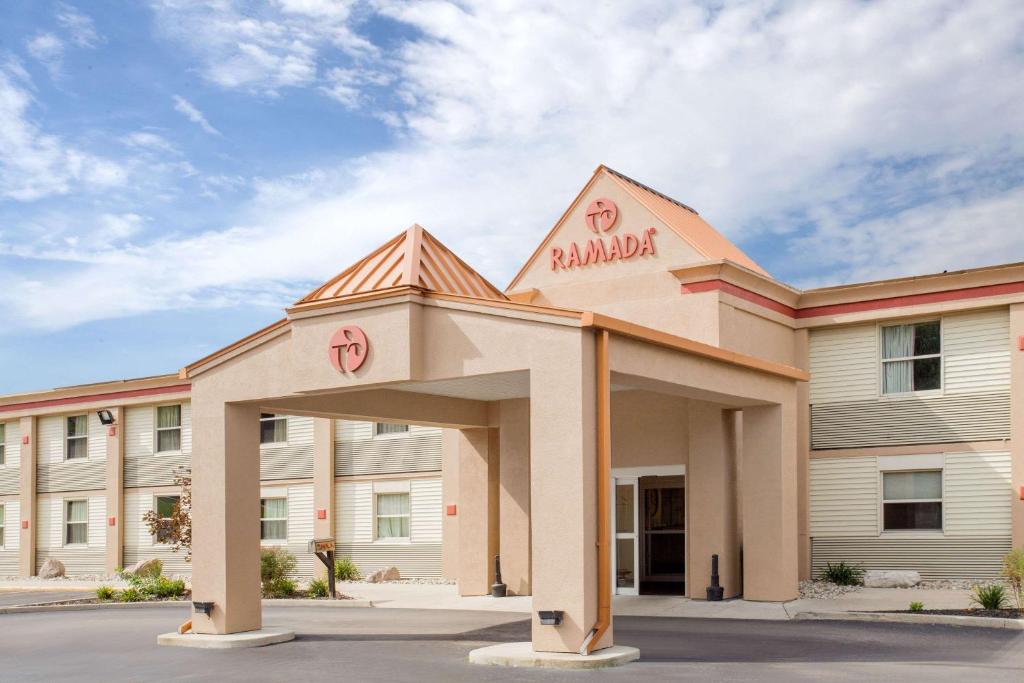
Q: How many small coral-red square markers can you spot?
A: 8